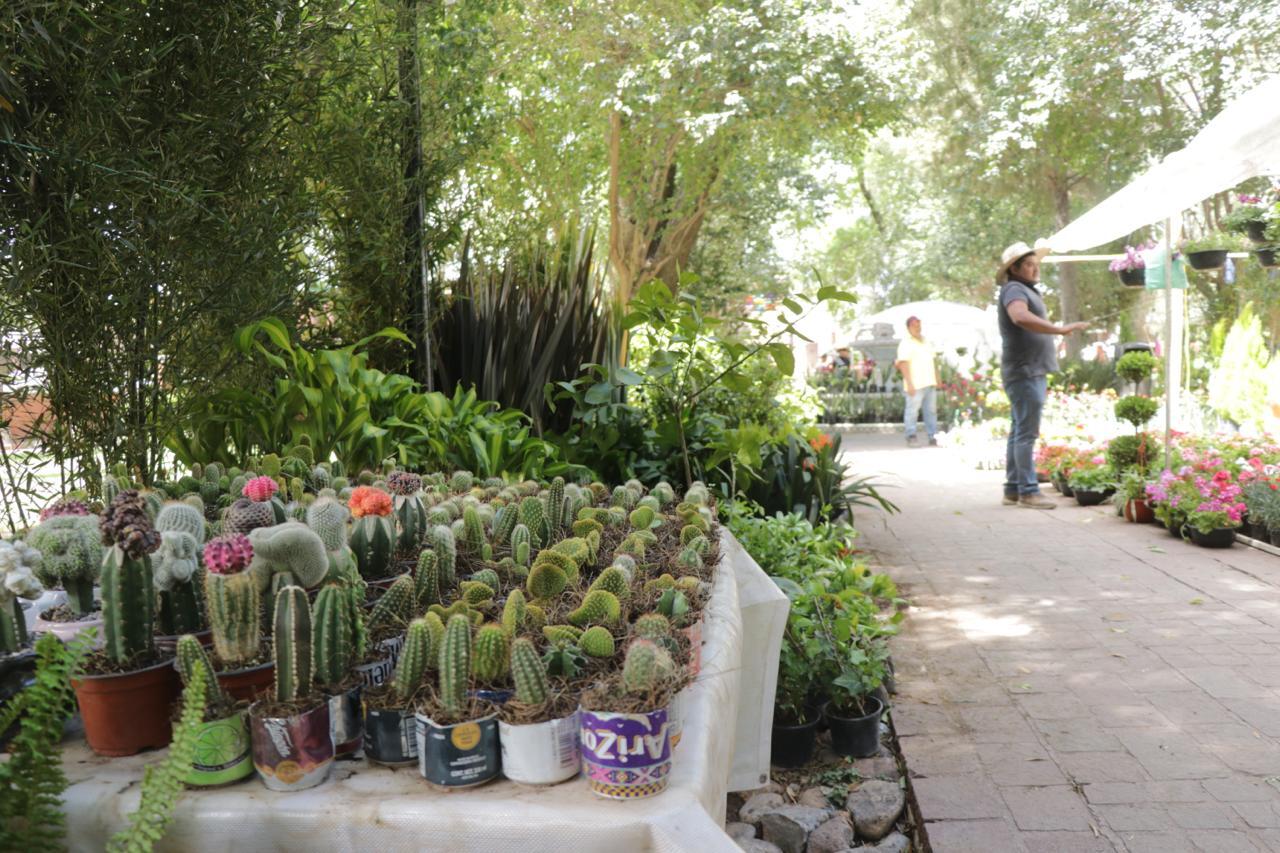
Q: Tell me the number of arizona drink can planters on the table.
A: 1